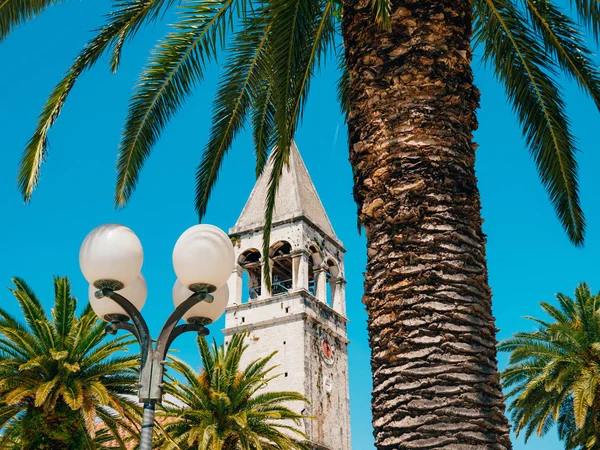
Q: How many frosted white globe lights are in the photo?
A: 4